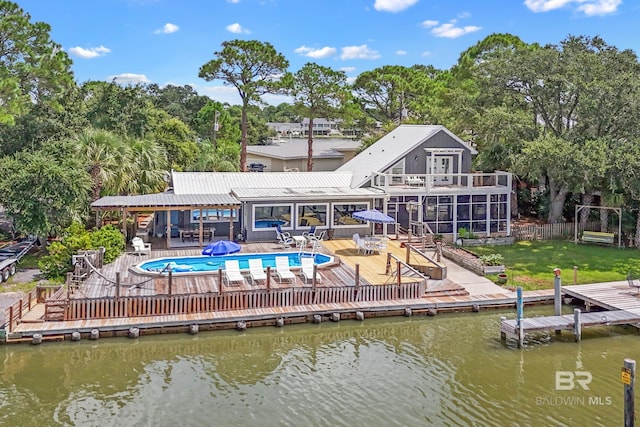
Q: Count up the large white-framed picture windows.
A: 3